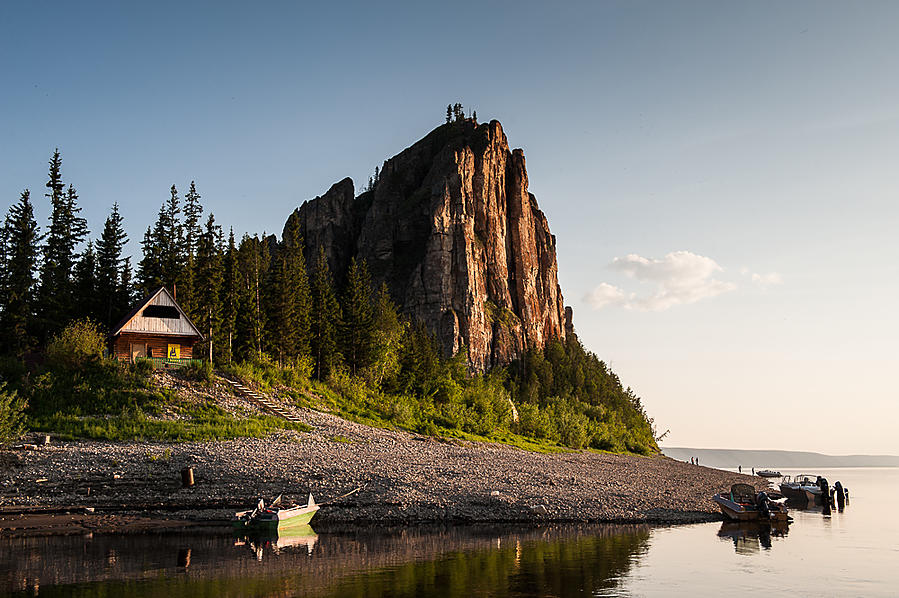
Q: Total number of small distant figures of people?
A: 4